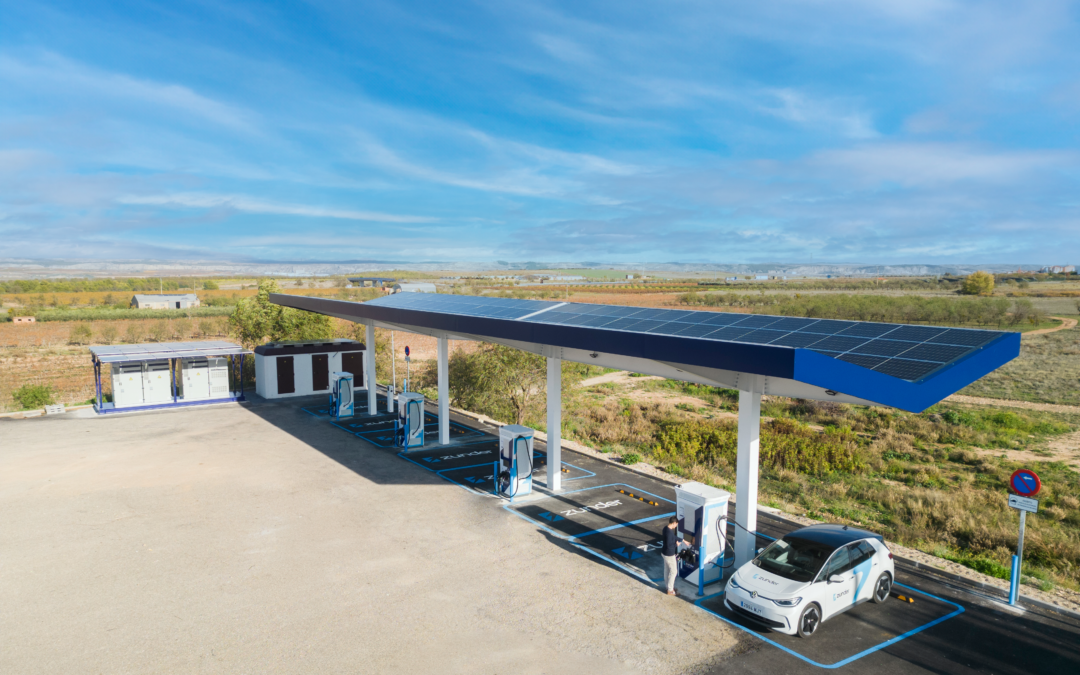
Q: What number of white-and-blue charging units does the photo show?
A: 4